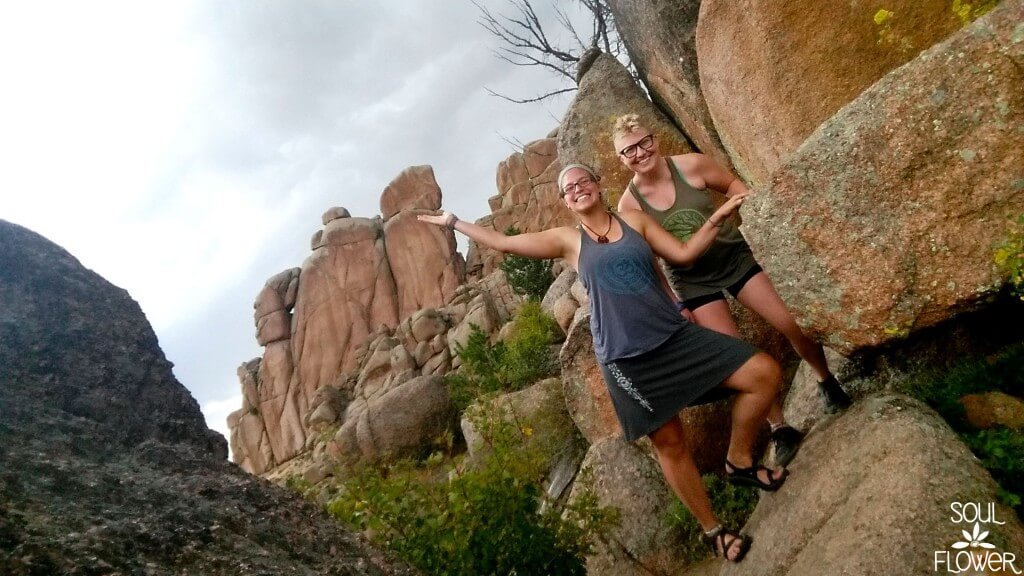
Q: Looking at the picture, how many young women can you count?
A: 2